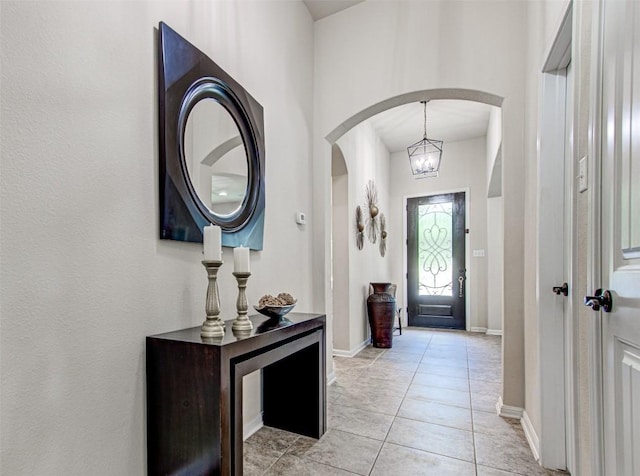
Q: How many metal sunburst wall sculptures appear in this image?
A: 3